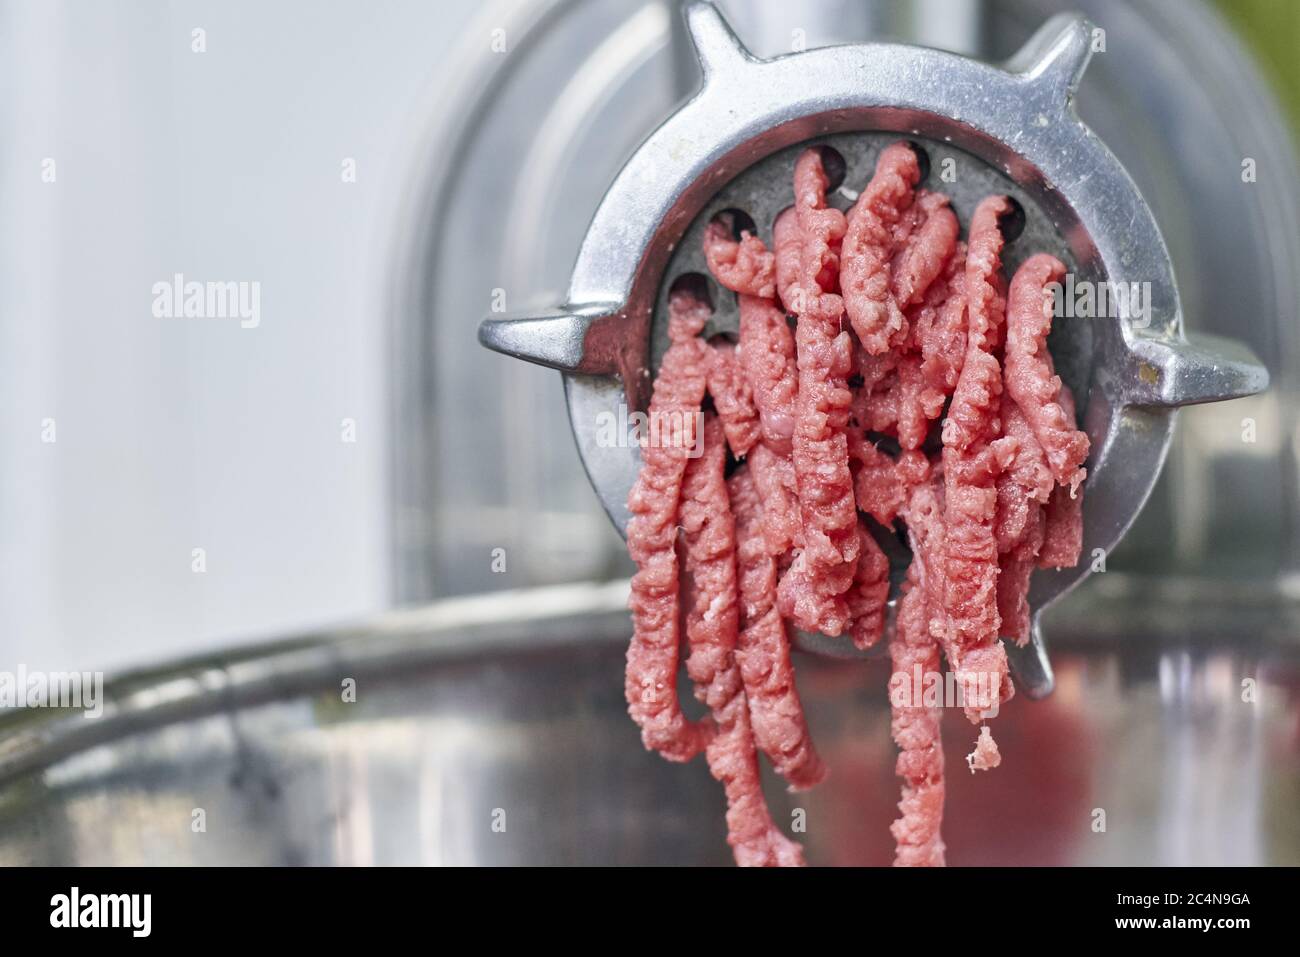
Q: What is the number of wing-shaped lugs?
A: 5